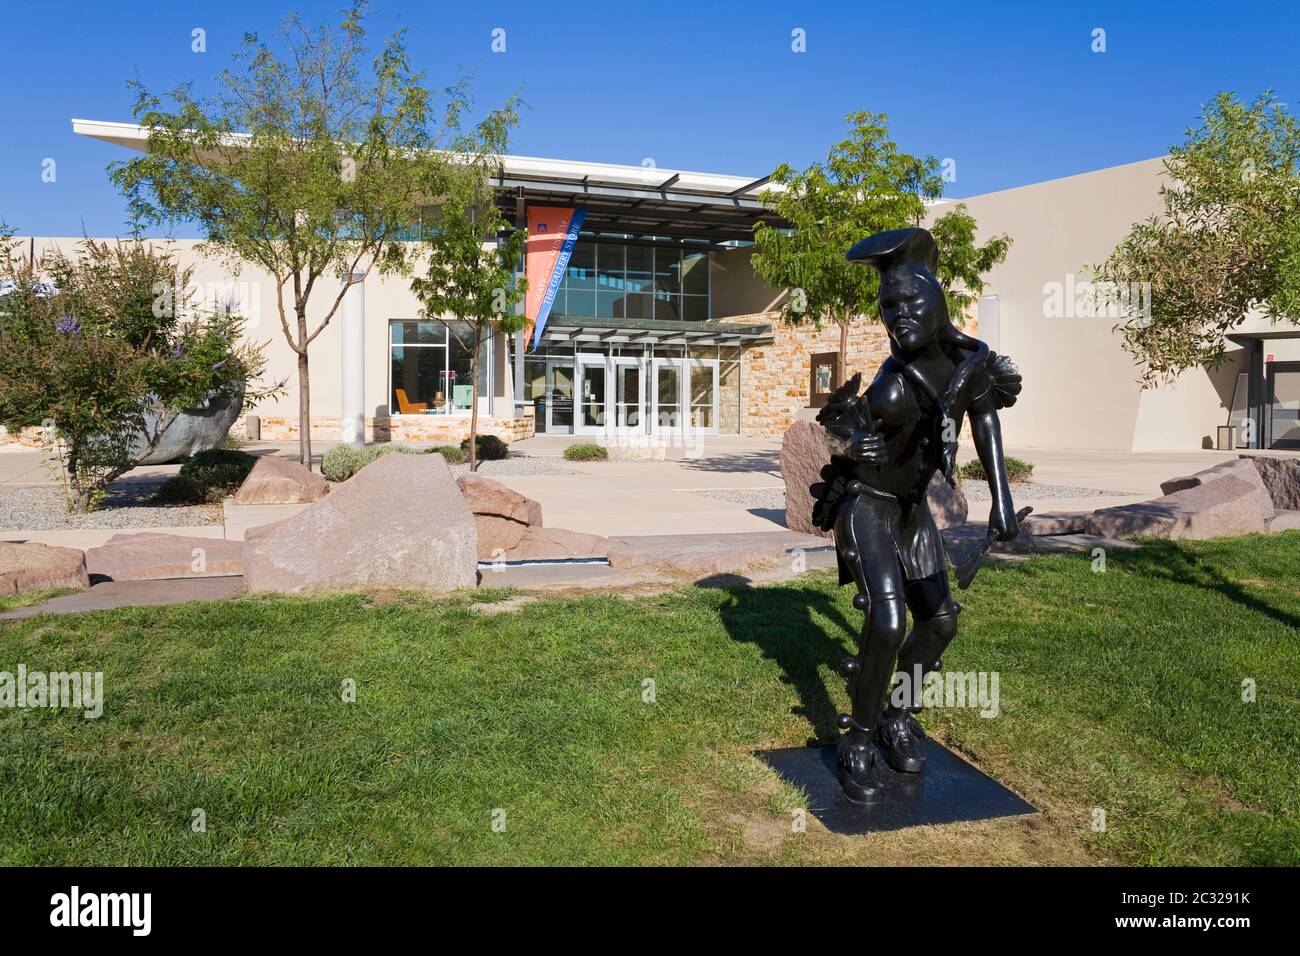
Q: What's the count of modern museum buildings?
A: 1